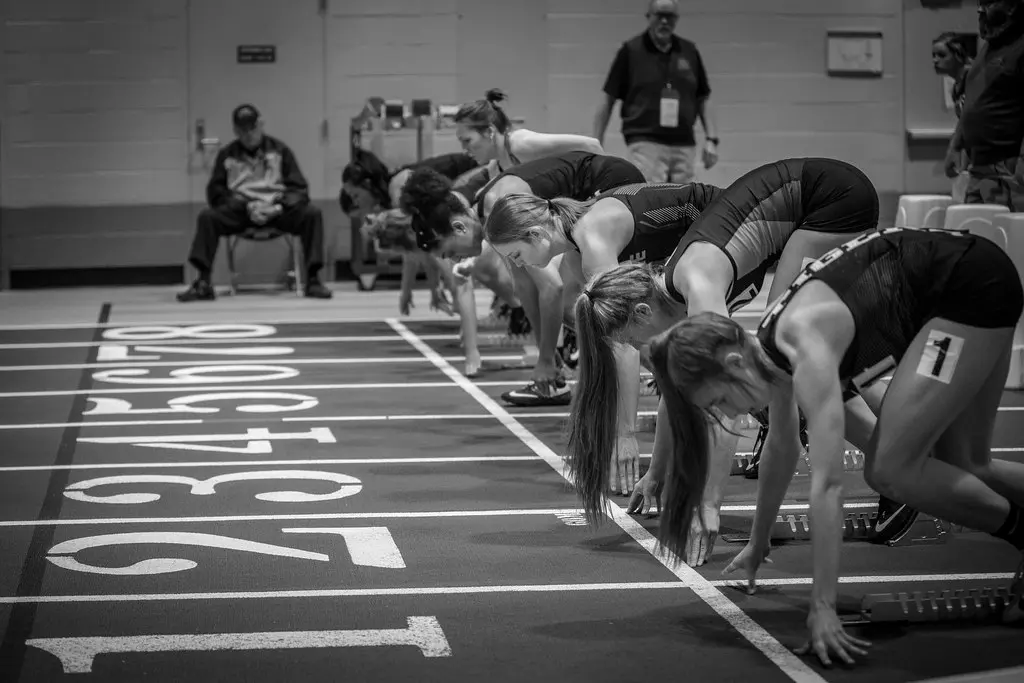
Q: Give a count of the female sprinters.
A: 7